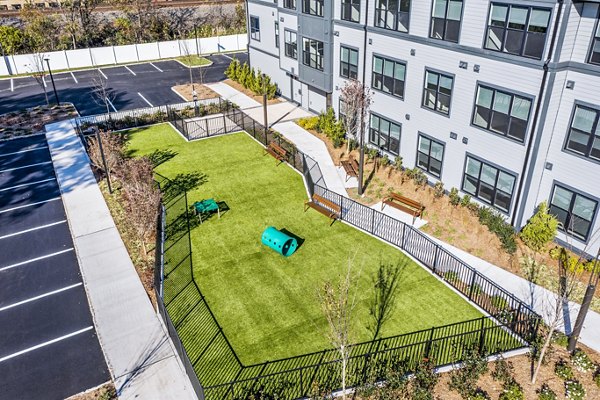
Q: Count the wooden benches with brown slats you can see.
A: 4